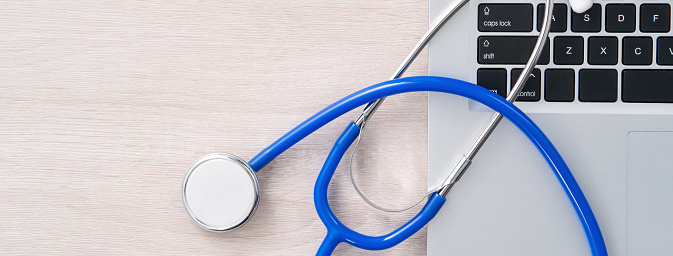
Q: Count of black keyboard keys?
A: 15